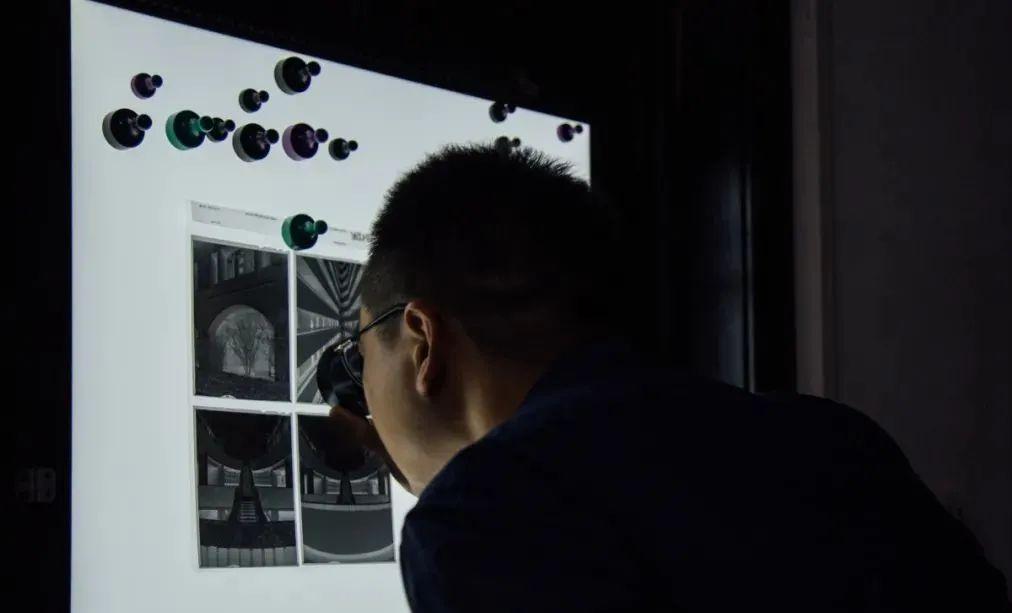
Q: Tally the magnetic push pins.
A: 13